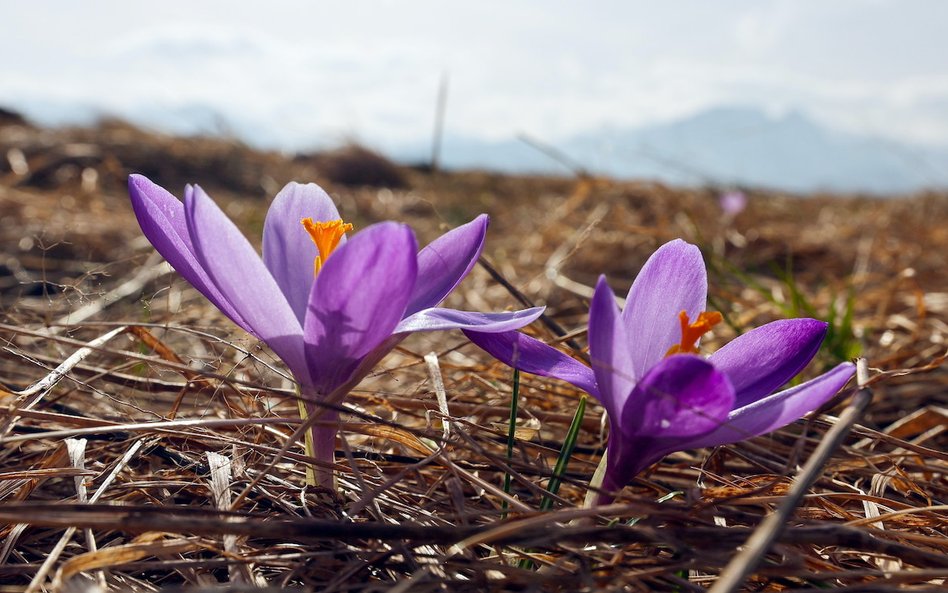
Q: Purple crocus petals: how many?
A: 12